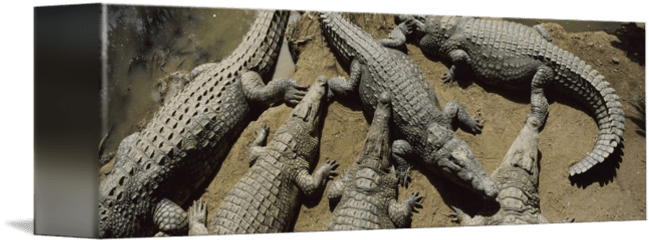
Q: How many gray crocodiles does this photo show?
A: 6